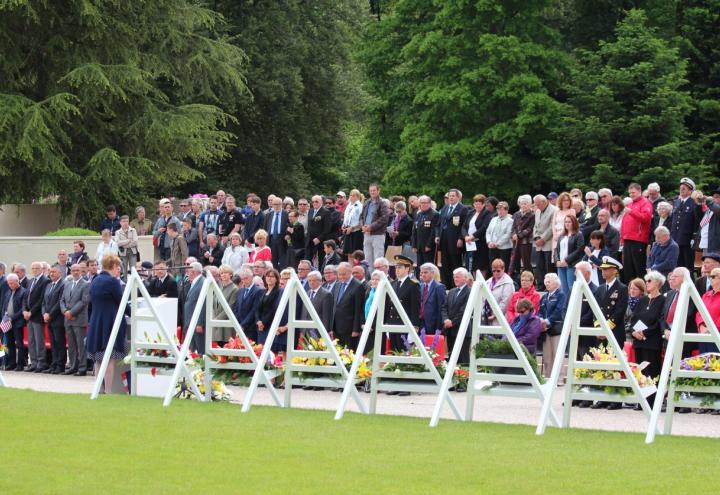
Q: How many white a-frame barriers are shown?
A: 7